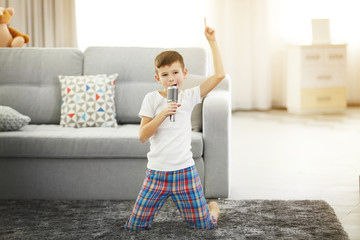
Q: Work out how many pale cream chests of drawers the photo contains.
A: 1